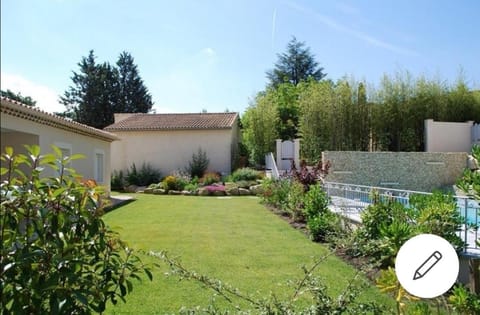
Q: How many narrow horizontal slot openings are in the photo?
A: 3